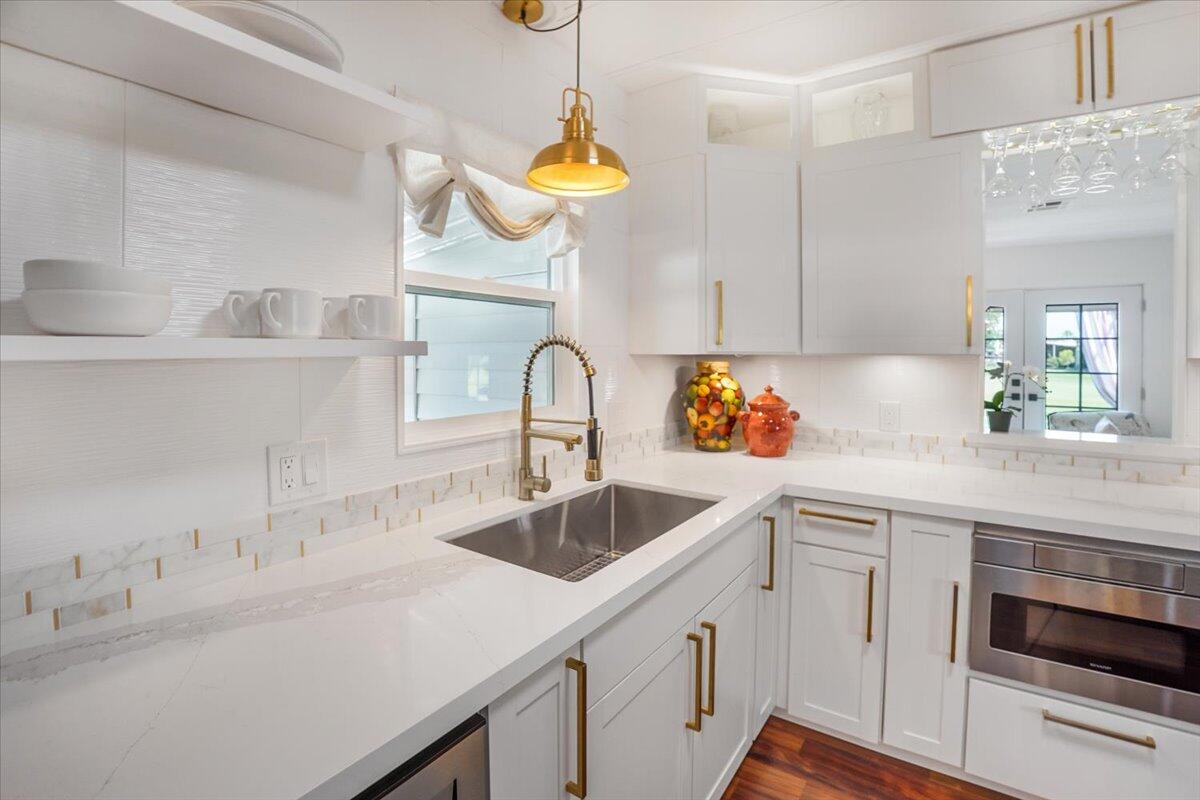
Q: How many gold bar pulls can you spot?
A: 12